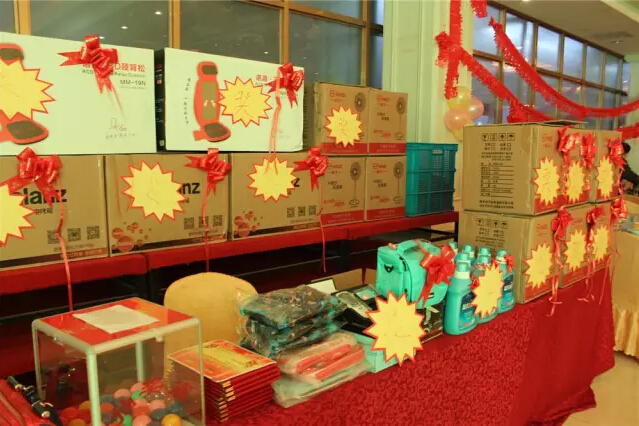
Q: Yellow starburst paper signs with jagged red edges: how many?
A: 14